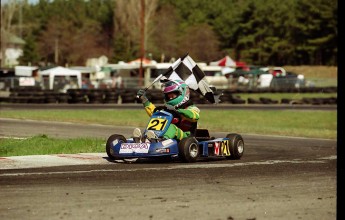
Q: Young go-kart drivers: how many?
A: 1